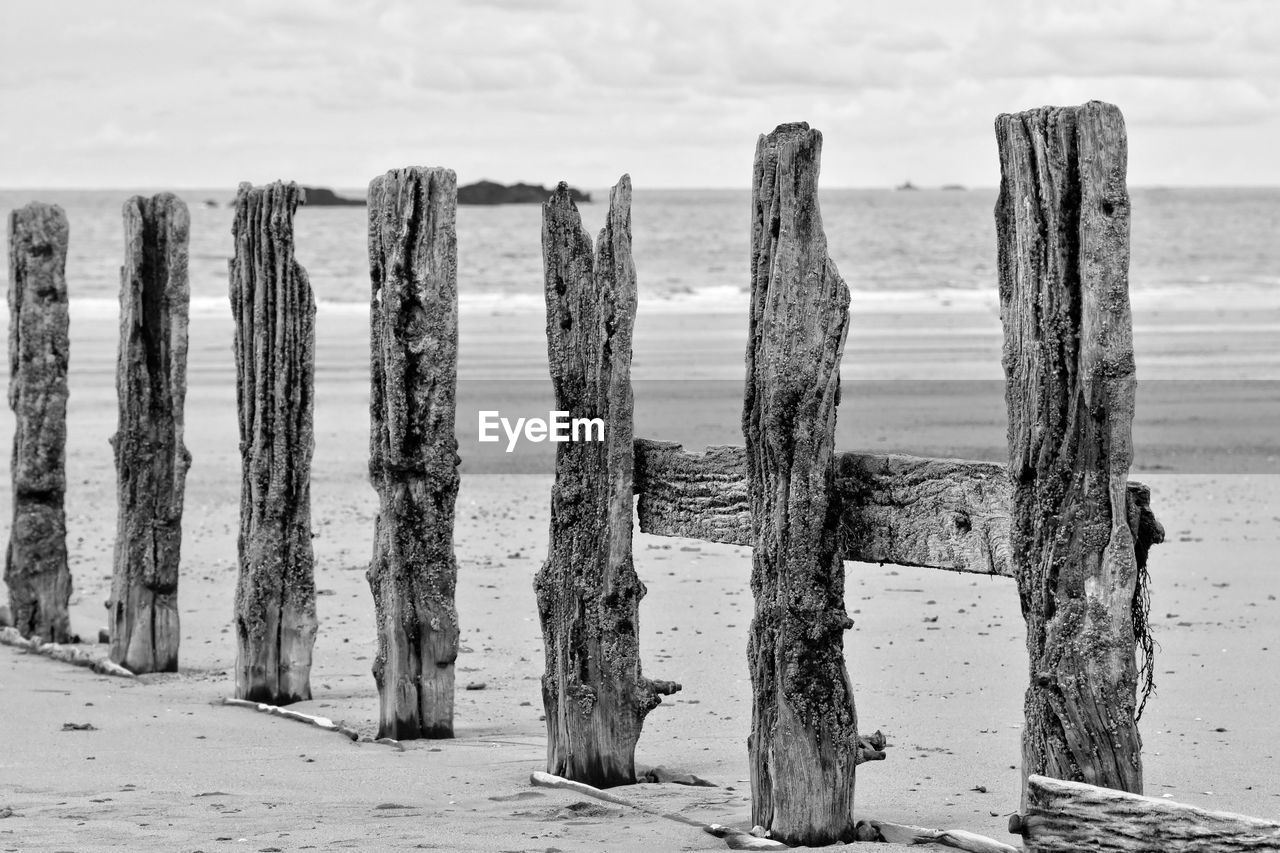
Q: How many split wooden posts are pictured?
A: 7